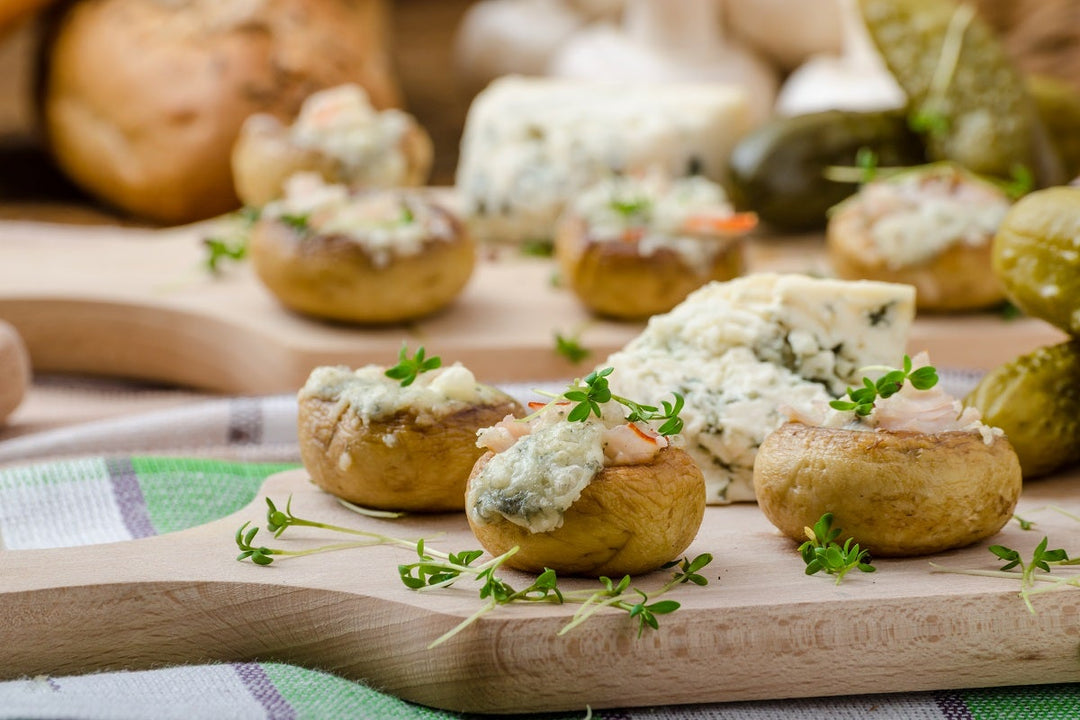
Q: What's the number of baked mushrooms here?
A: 7